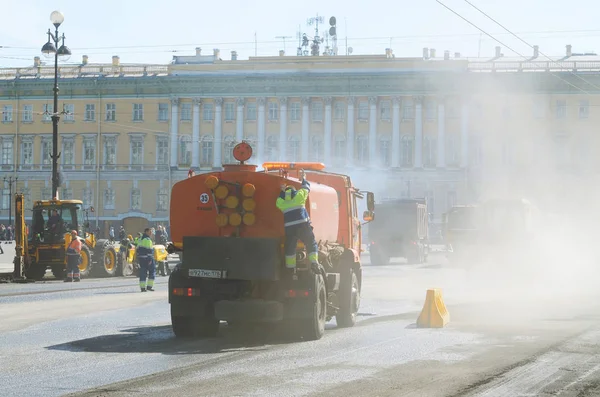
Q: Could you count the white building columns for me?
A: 14